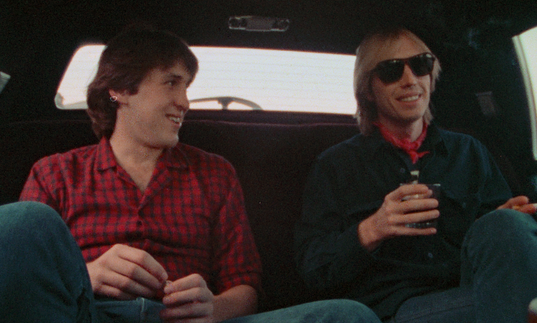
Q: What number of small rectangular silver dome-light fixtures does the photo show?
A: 1